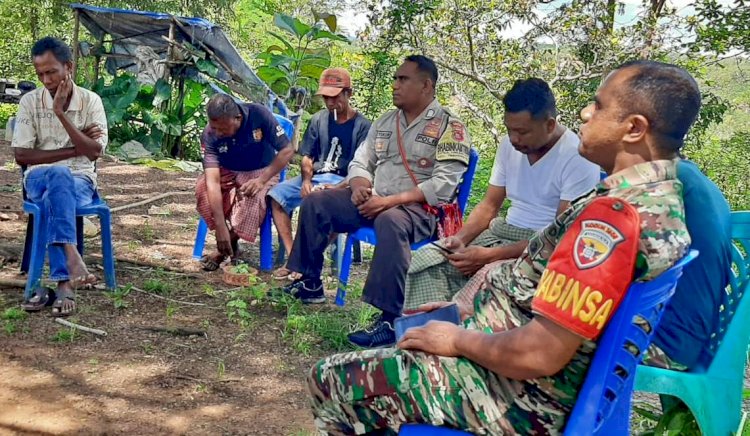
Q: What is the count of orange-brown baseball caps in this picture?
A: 1